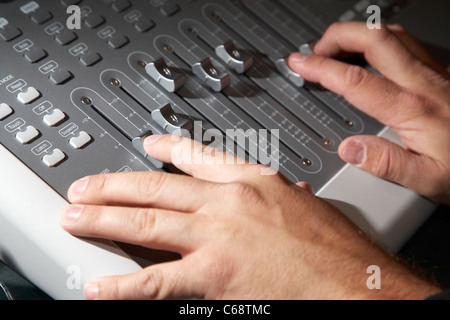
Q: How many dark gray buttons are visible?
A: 12